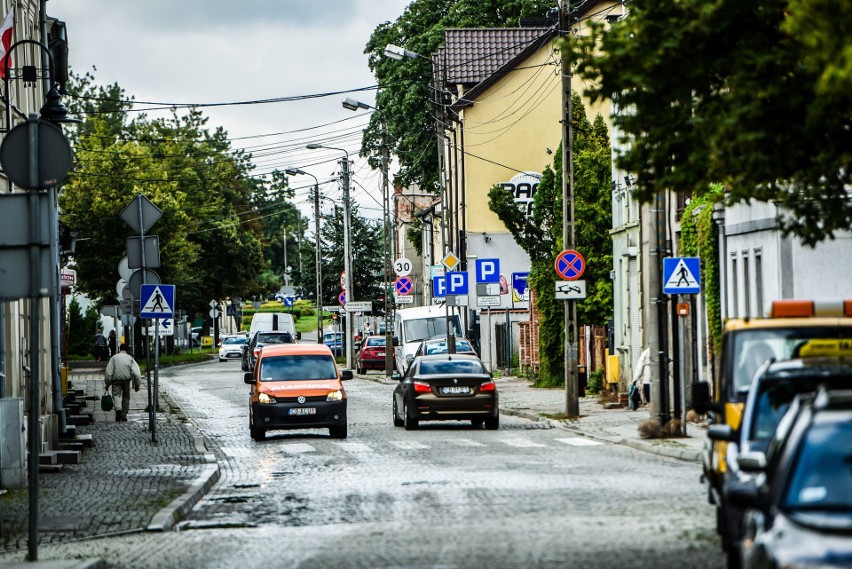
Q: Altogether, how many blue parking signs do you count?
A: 3